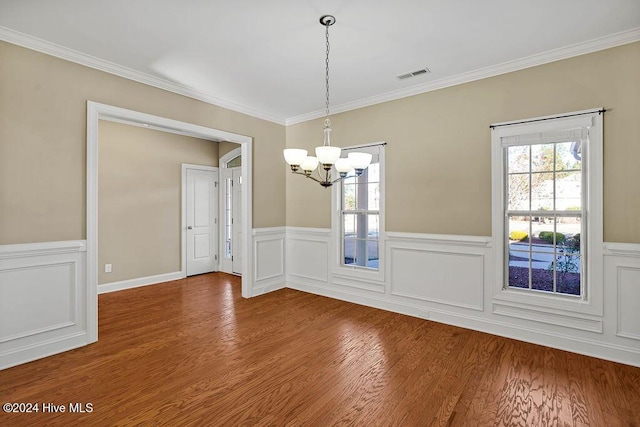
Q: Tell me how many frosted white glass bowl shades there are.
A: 5